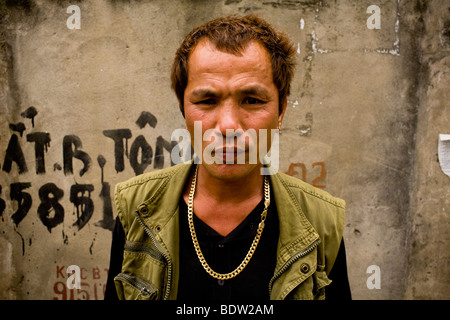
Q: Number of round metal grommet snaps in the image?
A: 3